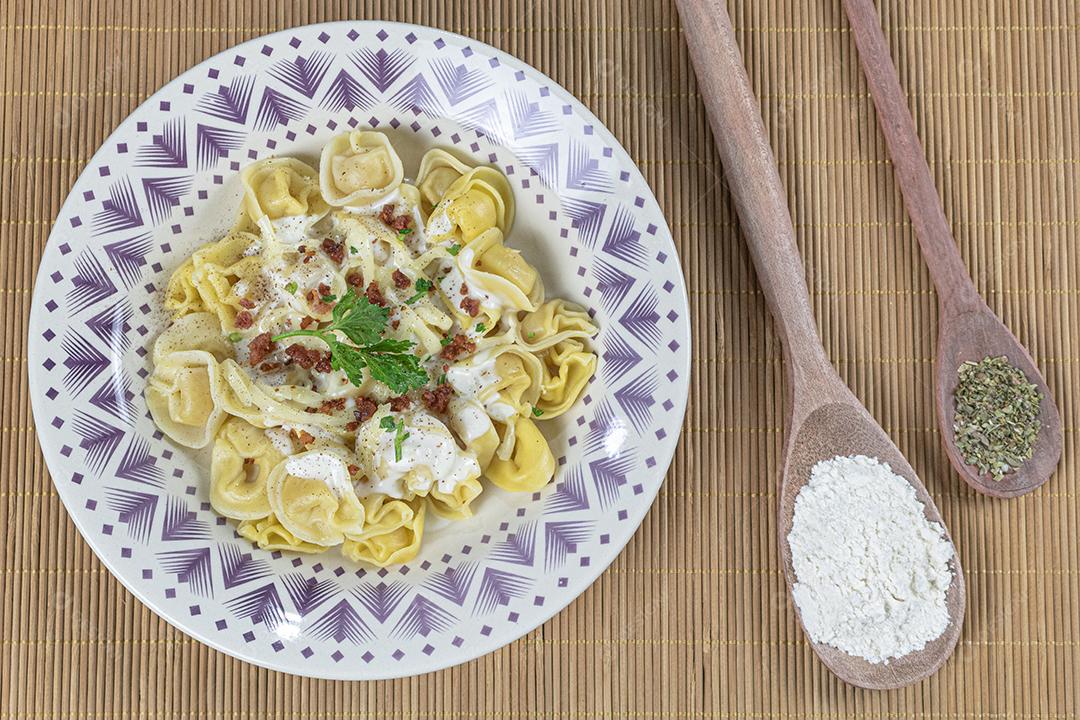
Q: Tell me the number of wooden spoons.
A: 2